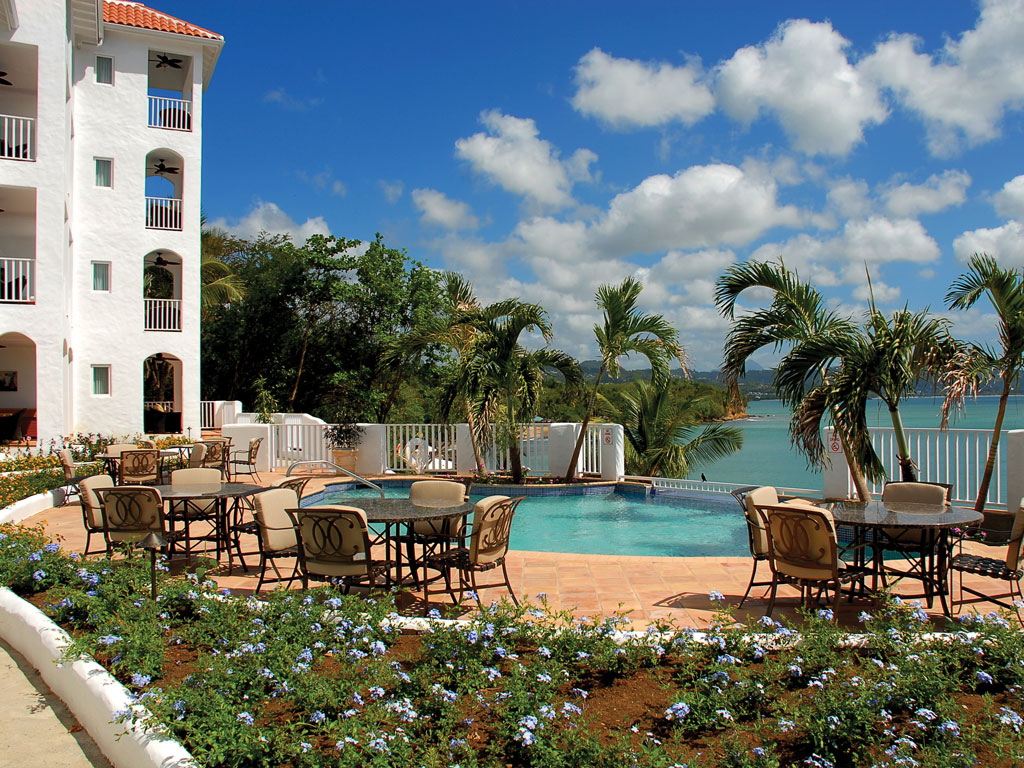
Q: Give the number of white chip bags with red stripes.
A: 0